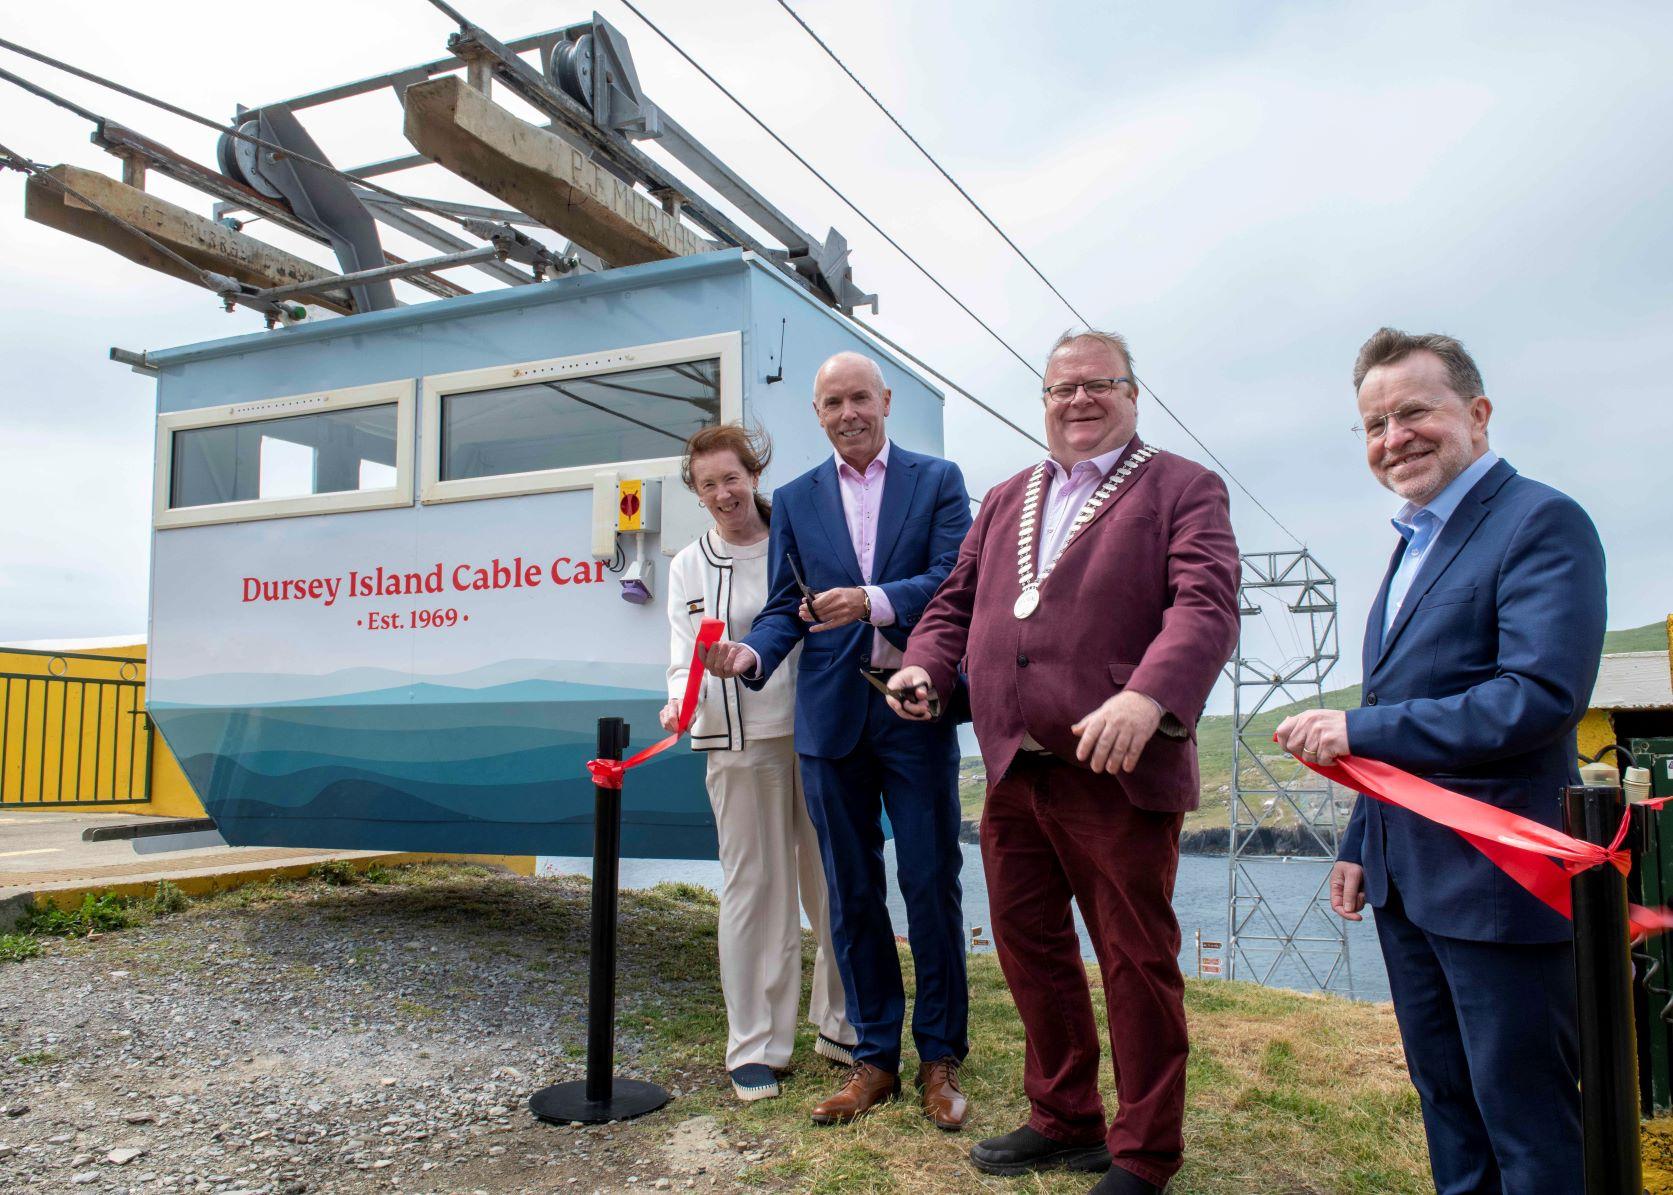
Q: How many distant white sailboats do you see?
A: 0